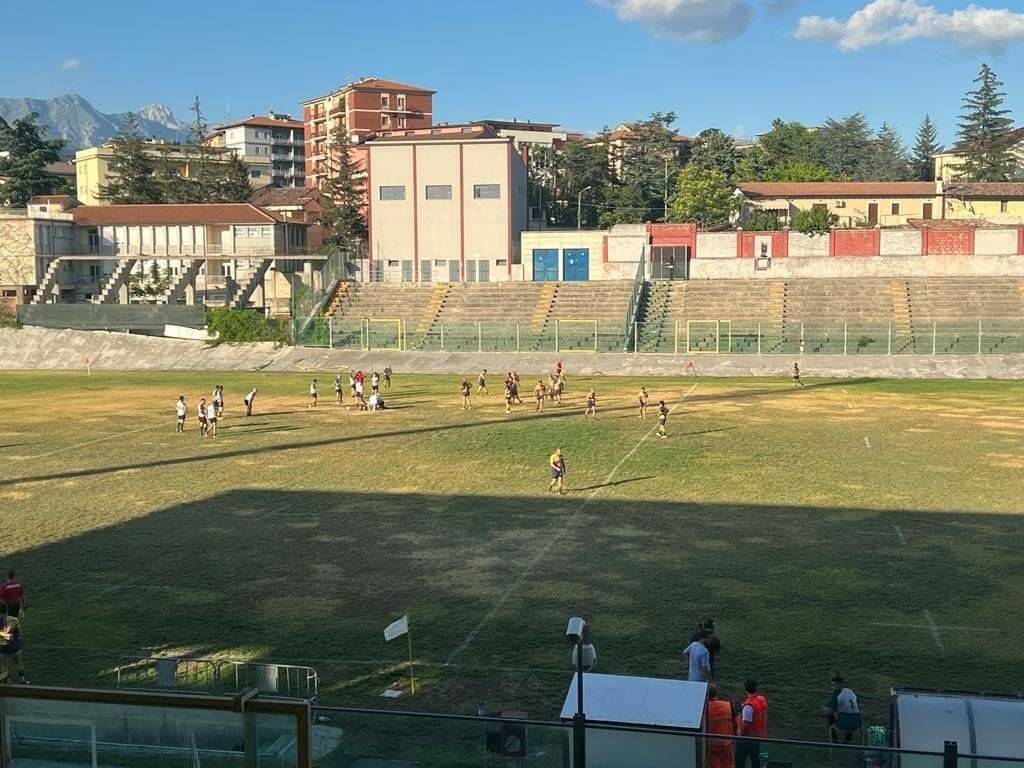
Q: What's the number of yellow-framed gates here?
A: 3